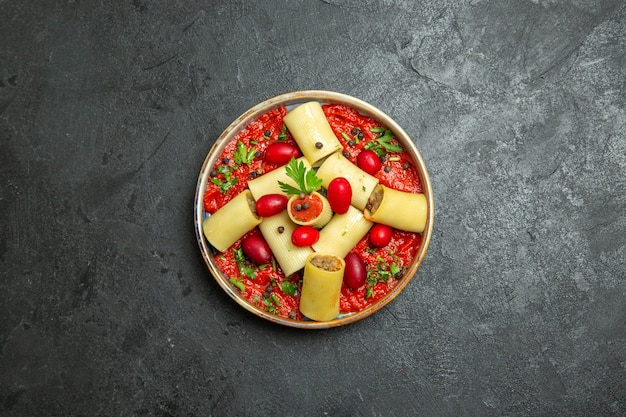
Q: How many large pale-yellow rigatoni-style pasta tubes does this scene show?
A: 9